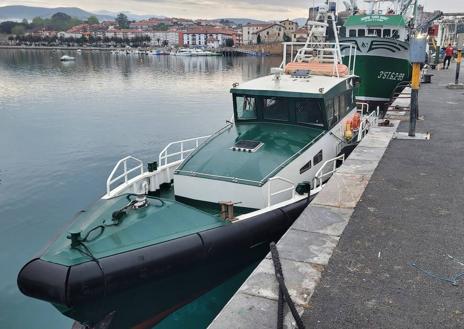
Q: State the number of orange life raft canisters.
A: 1